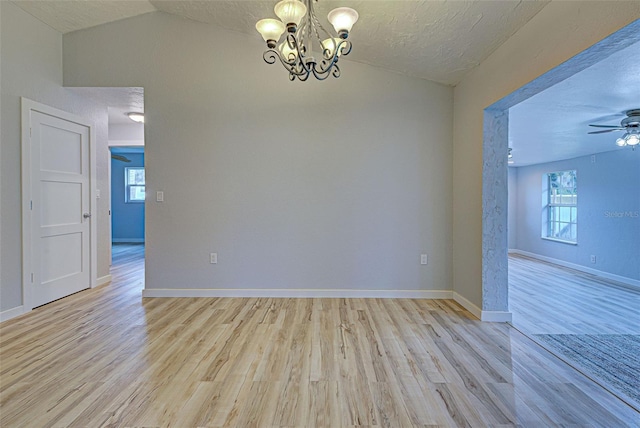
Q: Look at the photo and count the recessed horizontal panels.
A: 3